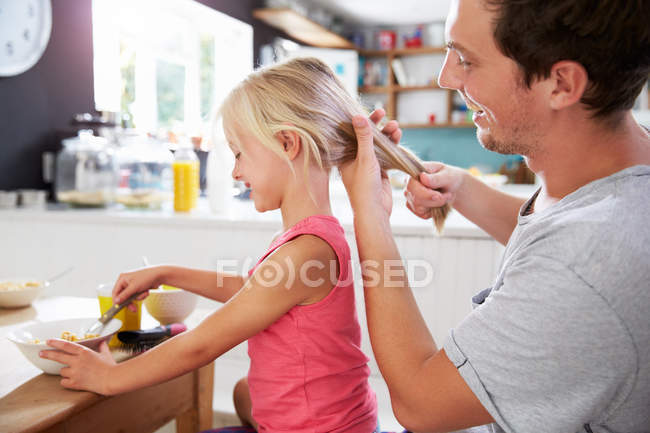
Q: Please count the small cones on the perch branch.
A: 0